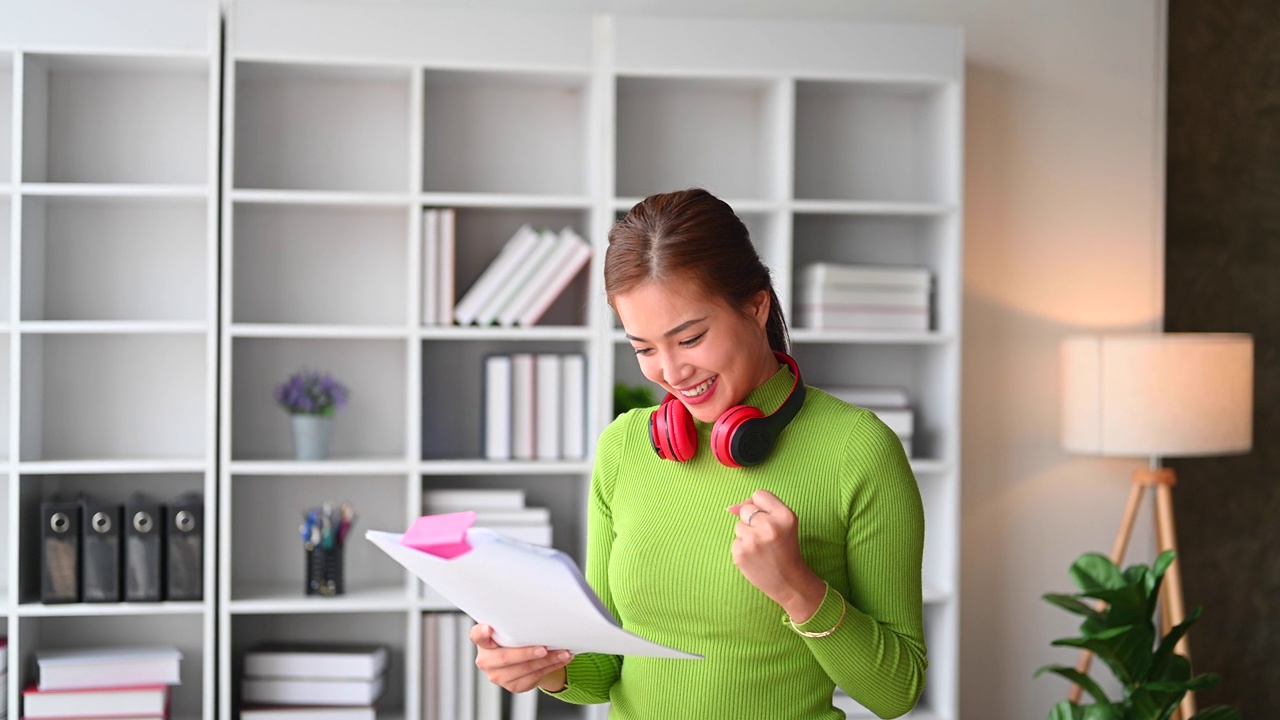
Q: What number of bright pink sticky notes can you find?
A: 1